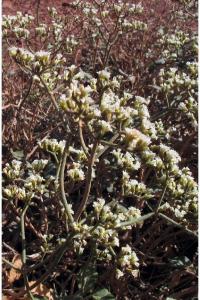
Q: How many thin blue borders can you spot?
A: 0